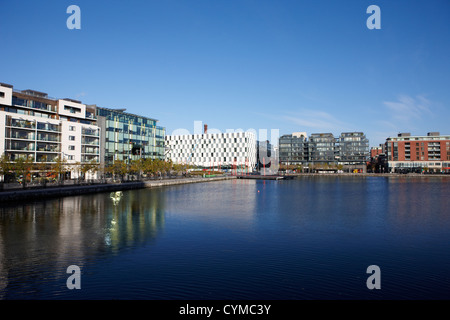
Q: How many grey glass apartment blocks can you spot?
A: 3